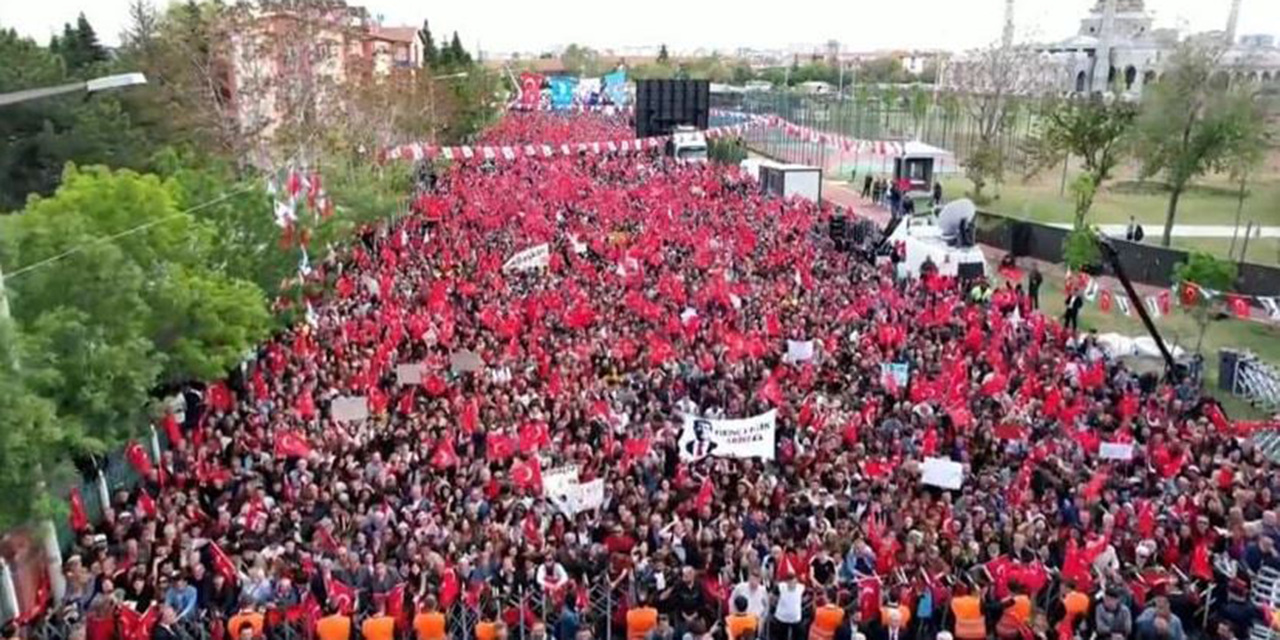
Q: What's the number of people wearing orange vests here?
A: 12